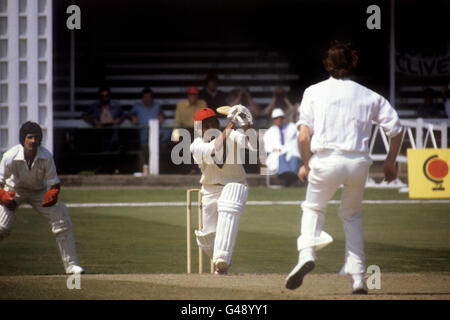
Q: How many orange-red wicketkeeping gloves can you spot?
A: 2